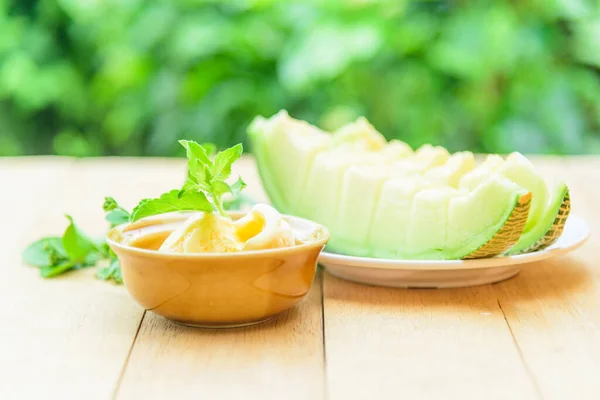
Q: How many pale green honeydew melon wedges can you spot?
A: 2